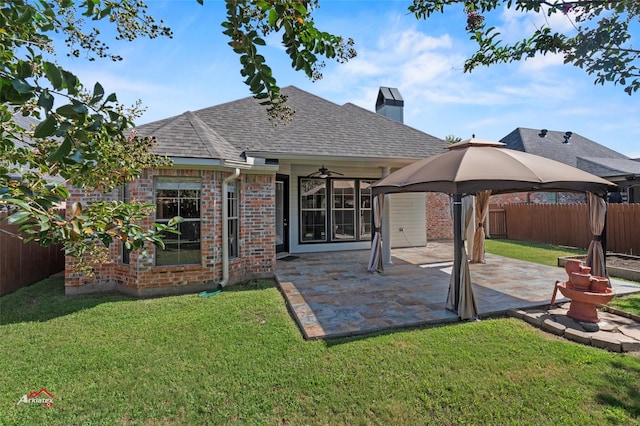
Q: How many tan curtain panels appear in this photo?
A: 4